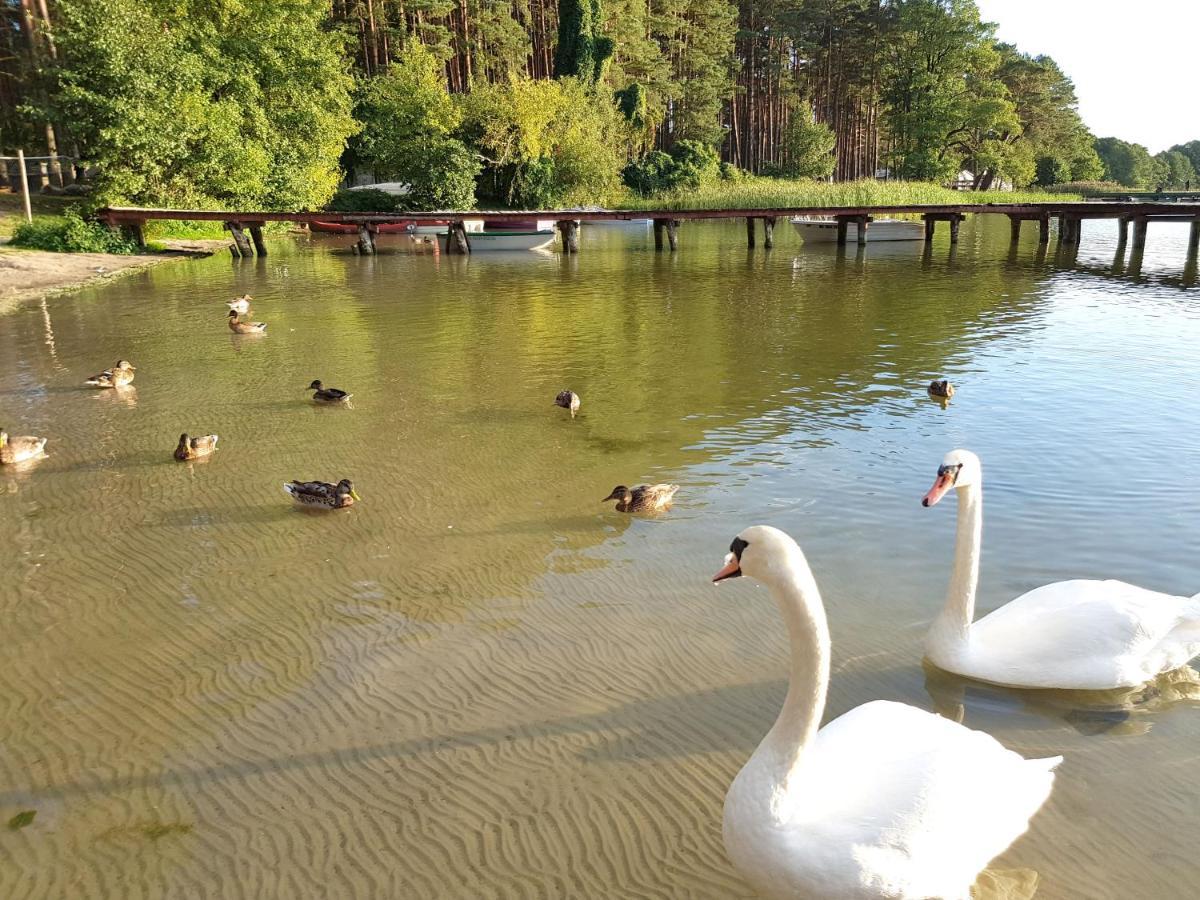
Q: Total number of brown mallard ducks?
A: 10